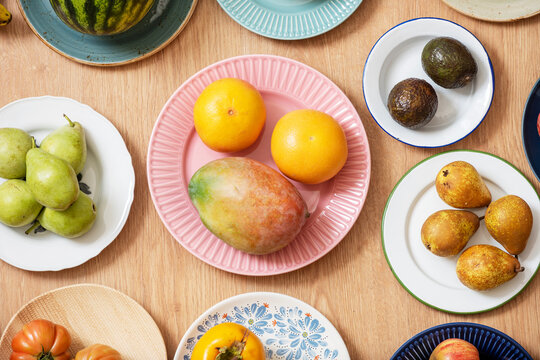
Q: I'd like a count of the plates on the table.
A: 11